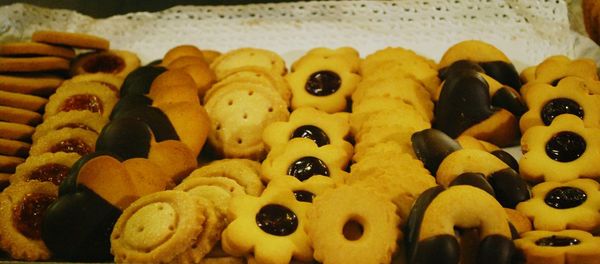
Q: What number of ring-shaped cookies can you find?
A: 1